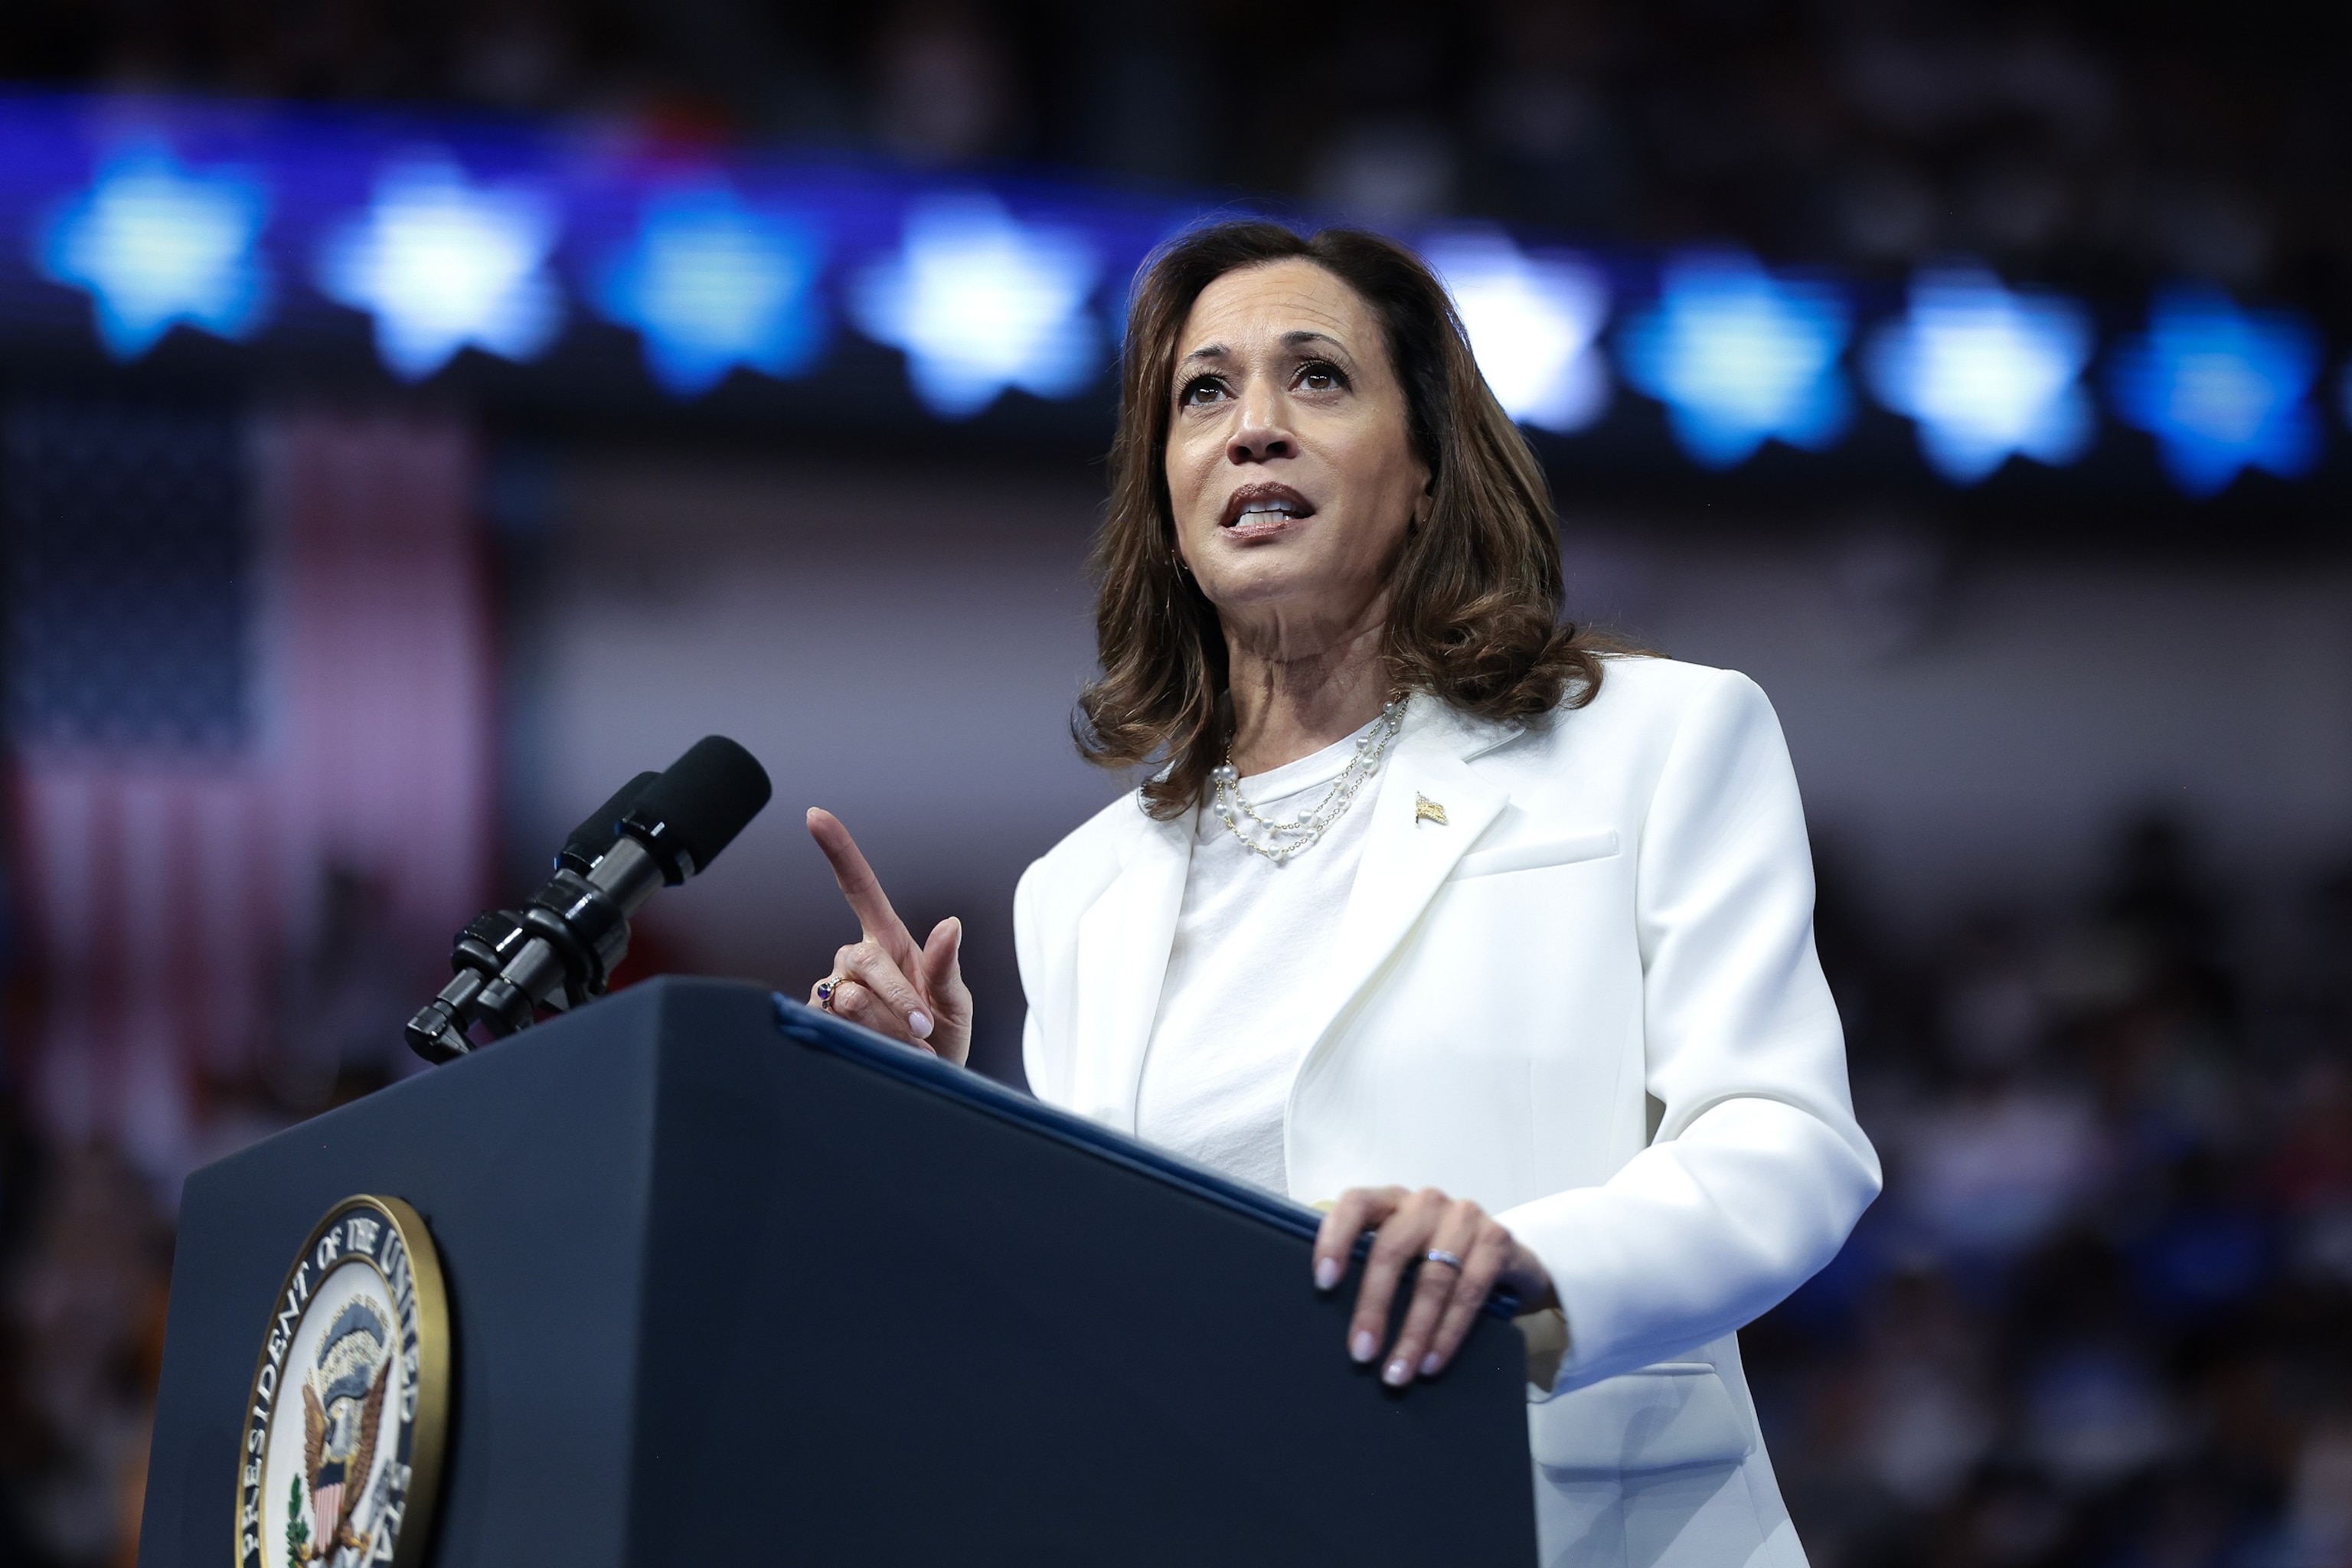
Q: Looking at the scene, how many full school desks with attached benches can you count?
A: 0